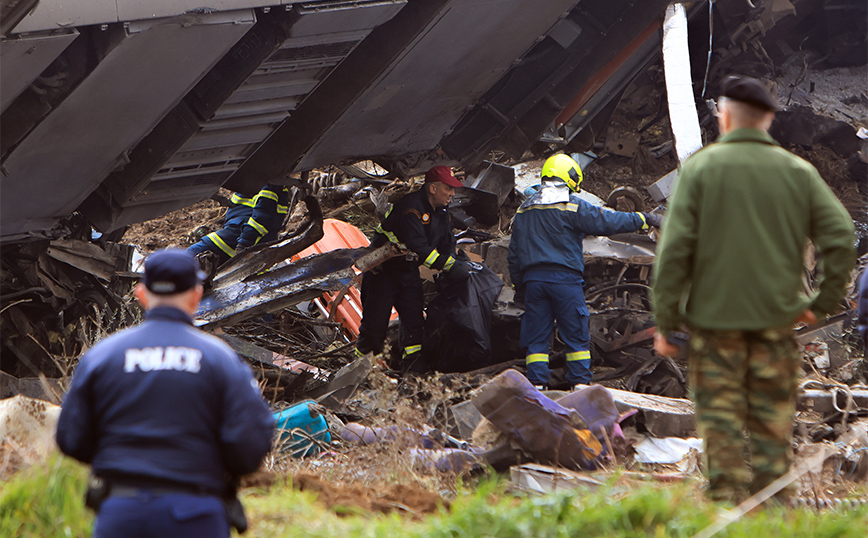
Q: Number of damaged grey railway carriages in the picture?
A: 1